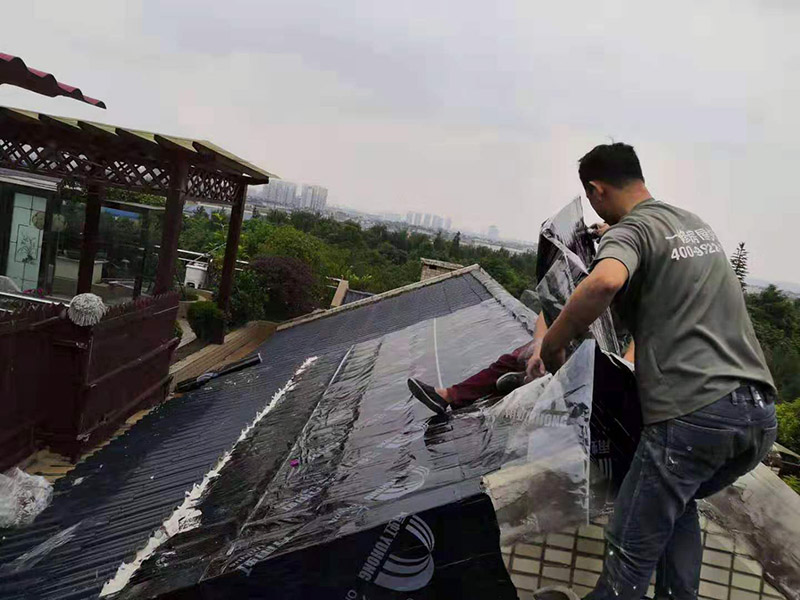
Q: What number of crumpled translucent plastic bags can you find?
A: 1